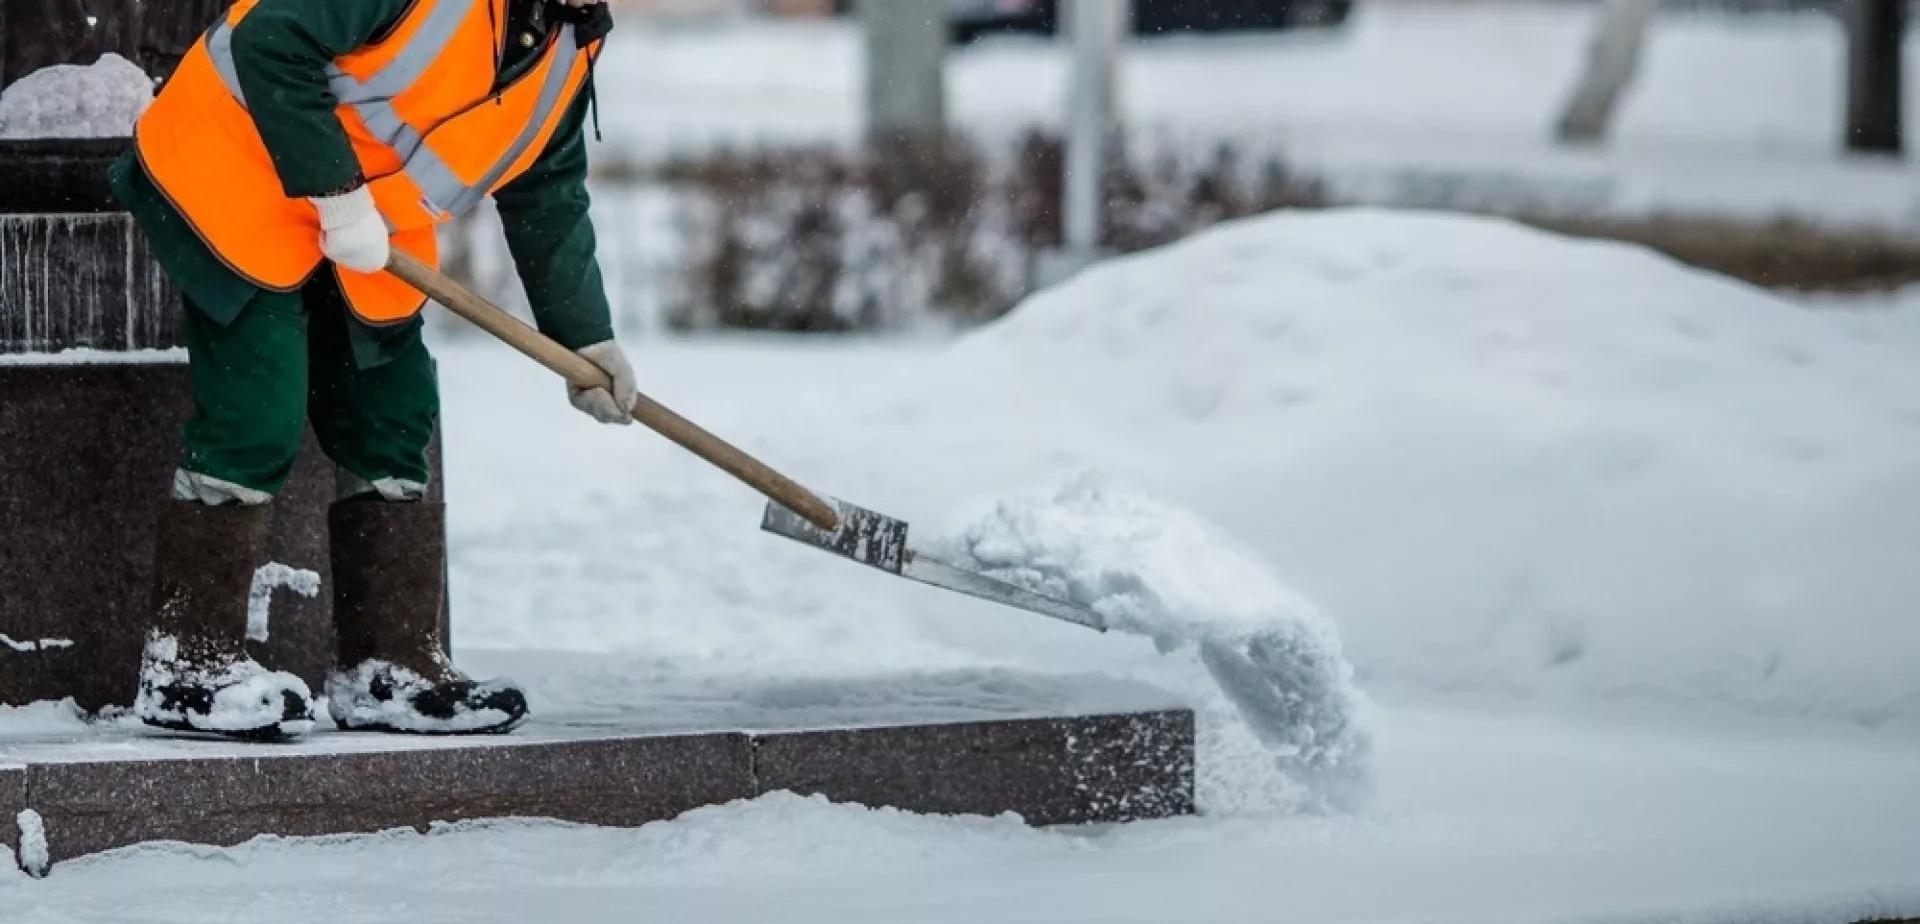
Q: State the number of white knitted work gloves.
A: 2